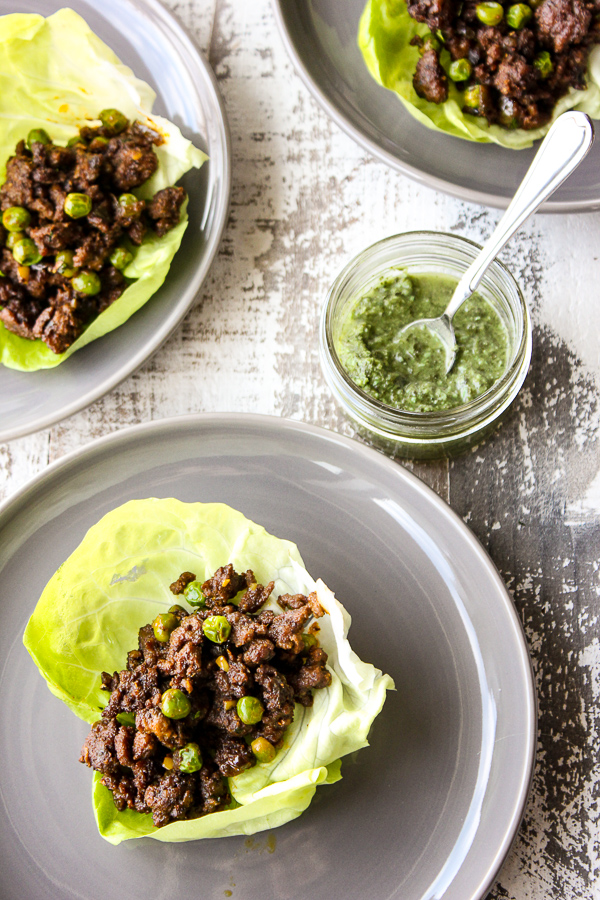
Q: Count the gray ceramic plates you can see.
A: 3